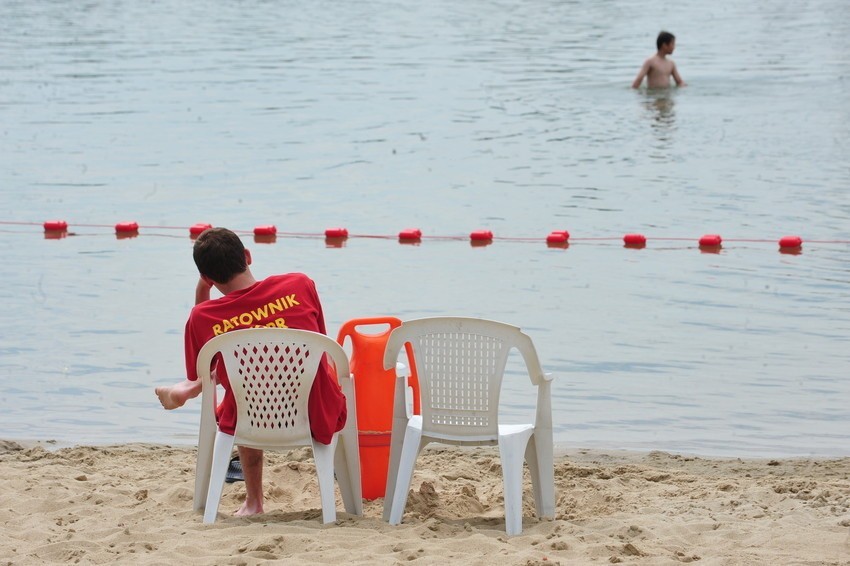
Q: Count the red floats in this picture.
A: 11